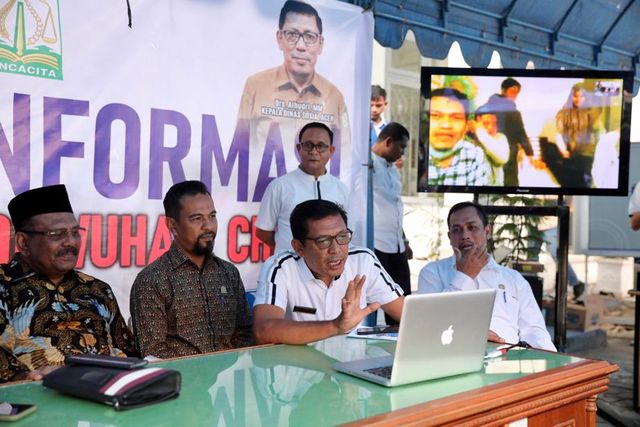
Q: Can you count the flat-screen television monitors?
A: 1